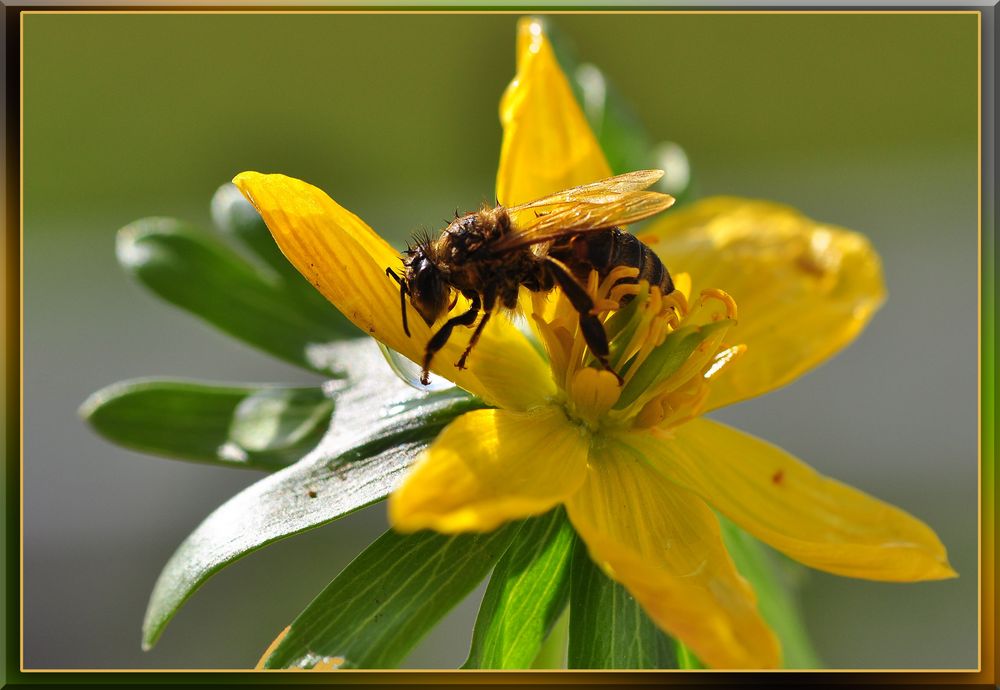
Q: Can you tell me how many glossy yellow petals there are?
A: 6